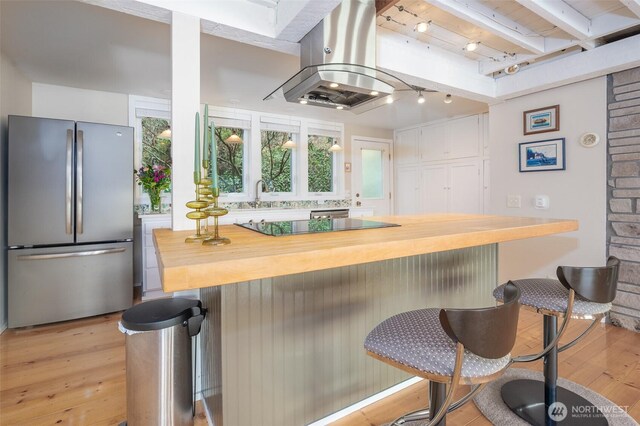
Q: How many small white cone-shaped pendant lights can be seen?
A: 4